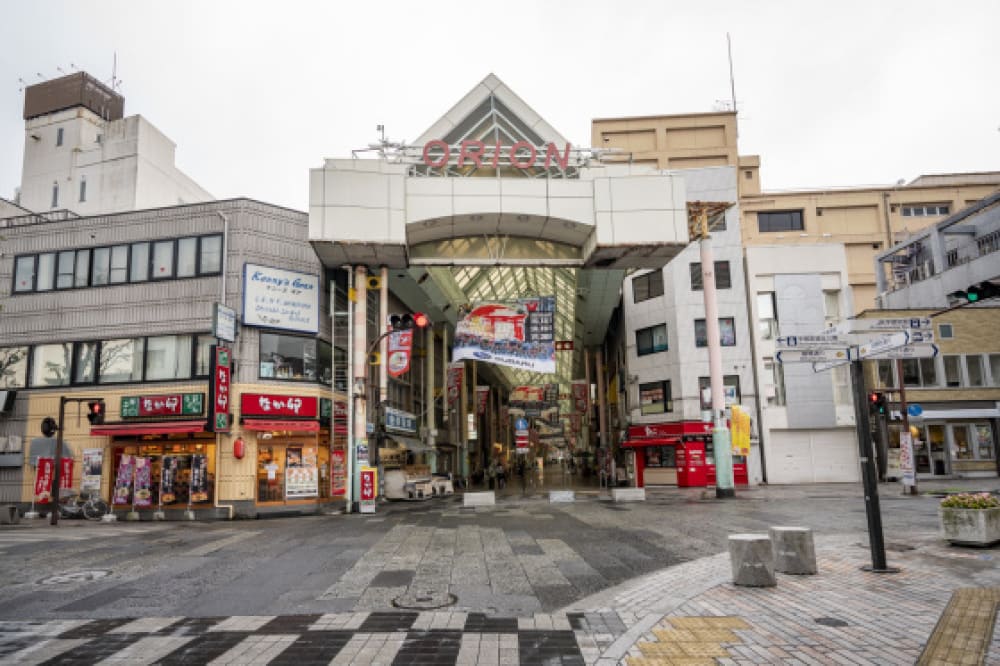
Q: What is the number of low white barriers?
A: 3